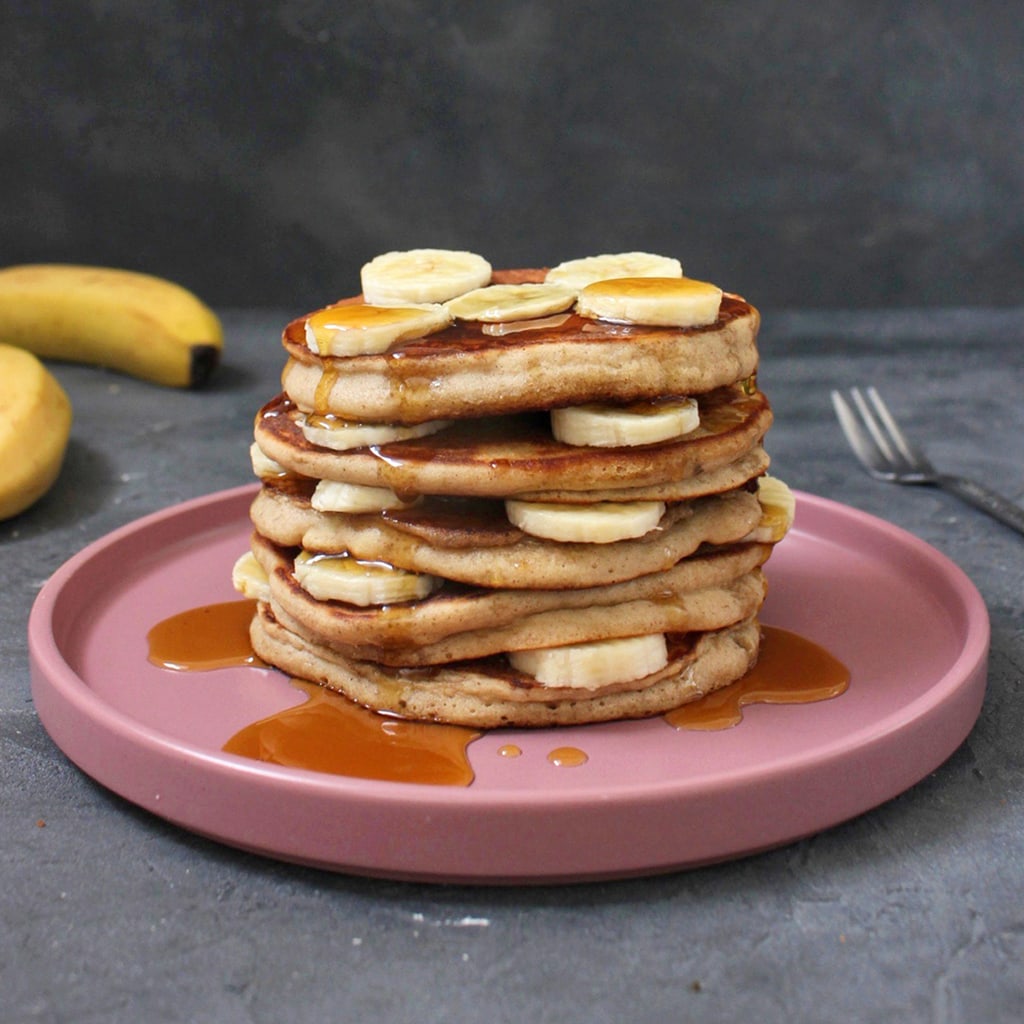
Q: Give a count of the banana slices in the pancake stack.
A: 14